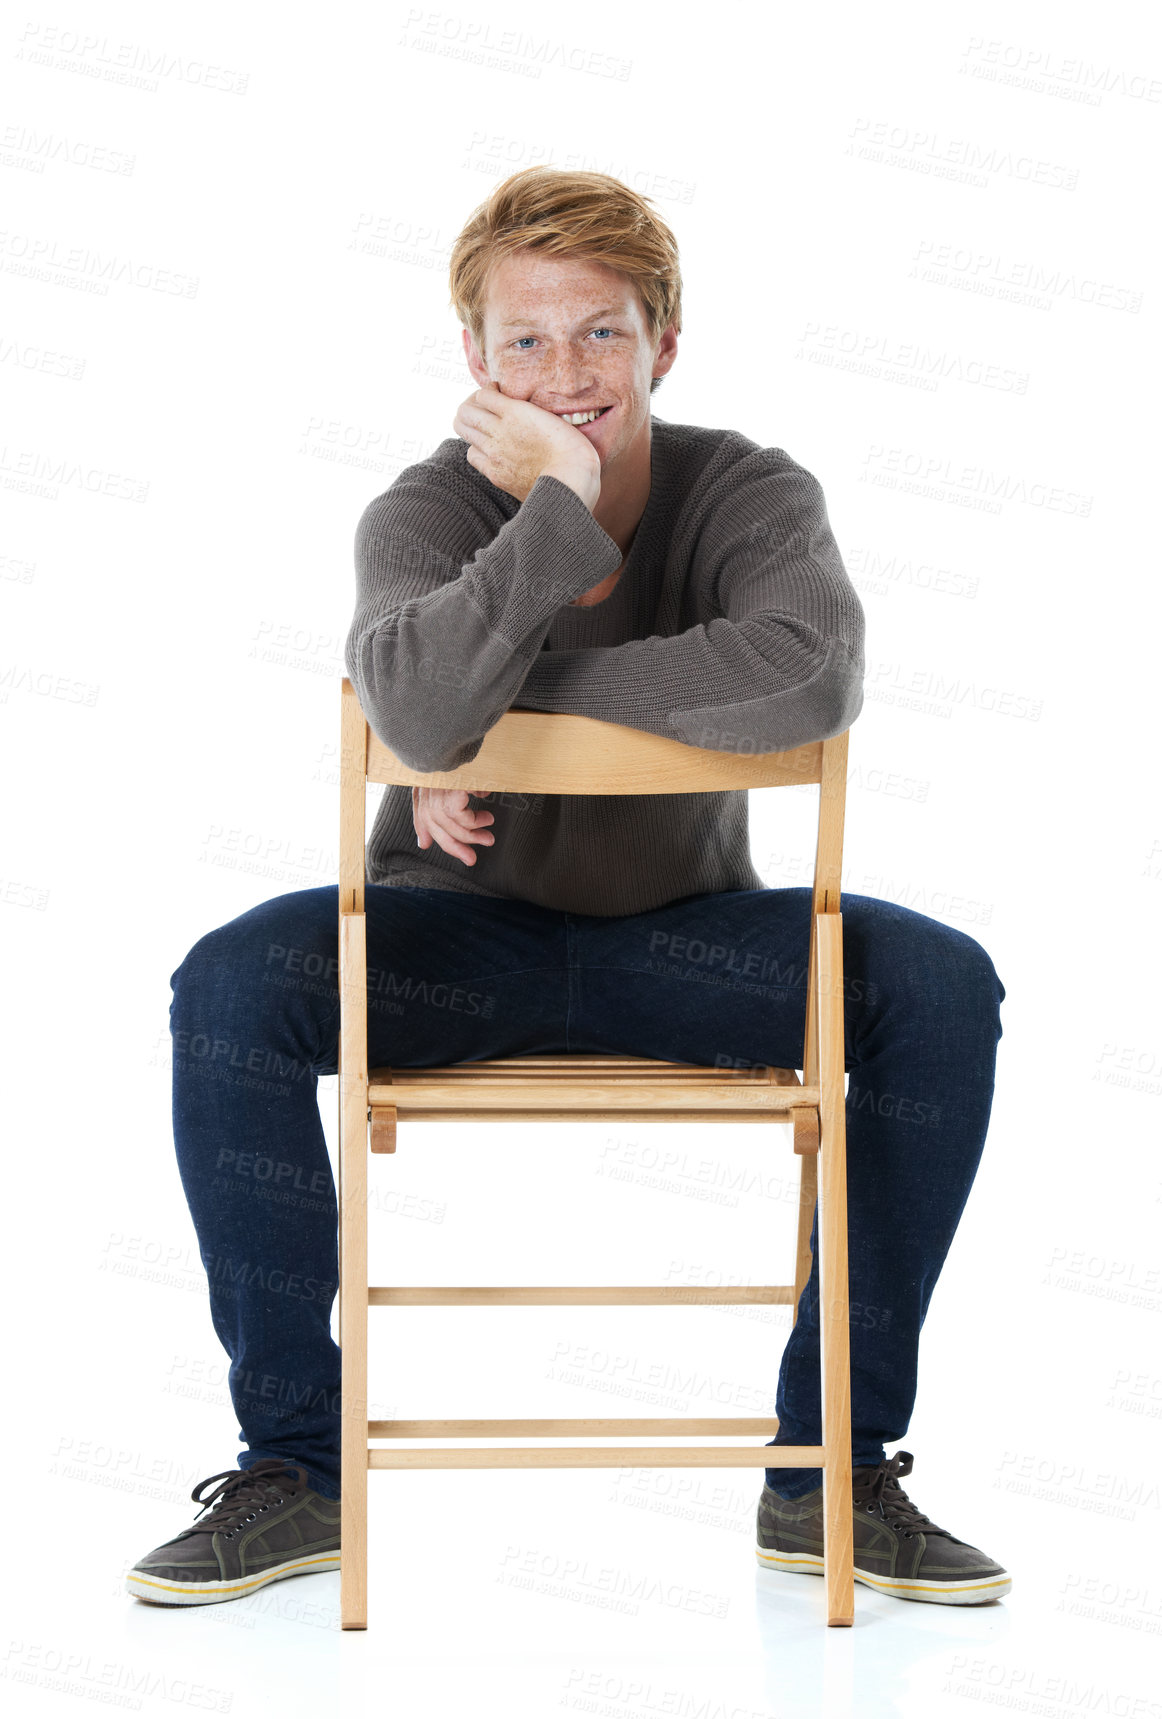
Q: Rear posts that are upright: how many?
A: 2